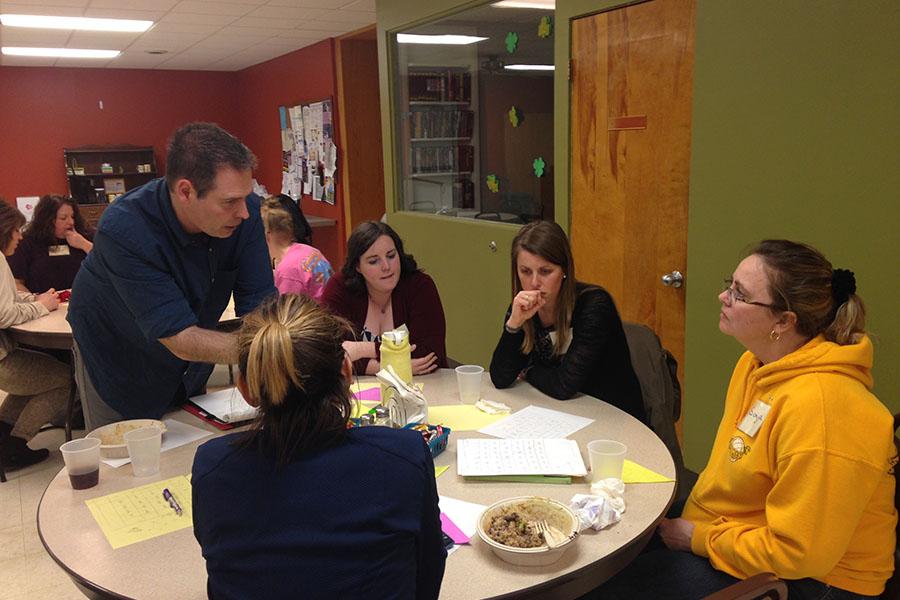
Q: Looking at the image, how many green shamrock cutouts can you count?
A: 5